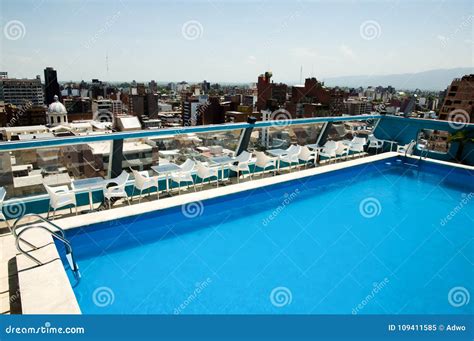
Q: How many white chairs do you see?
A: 15